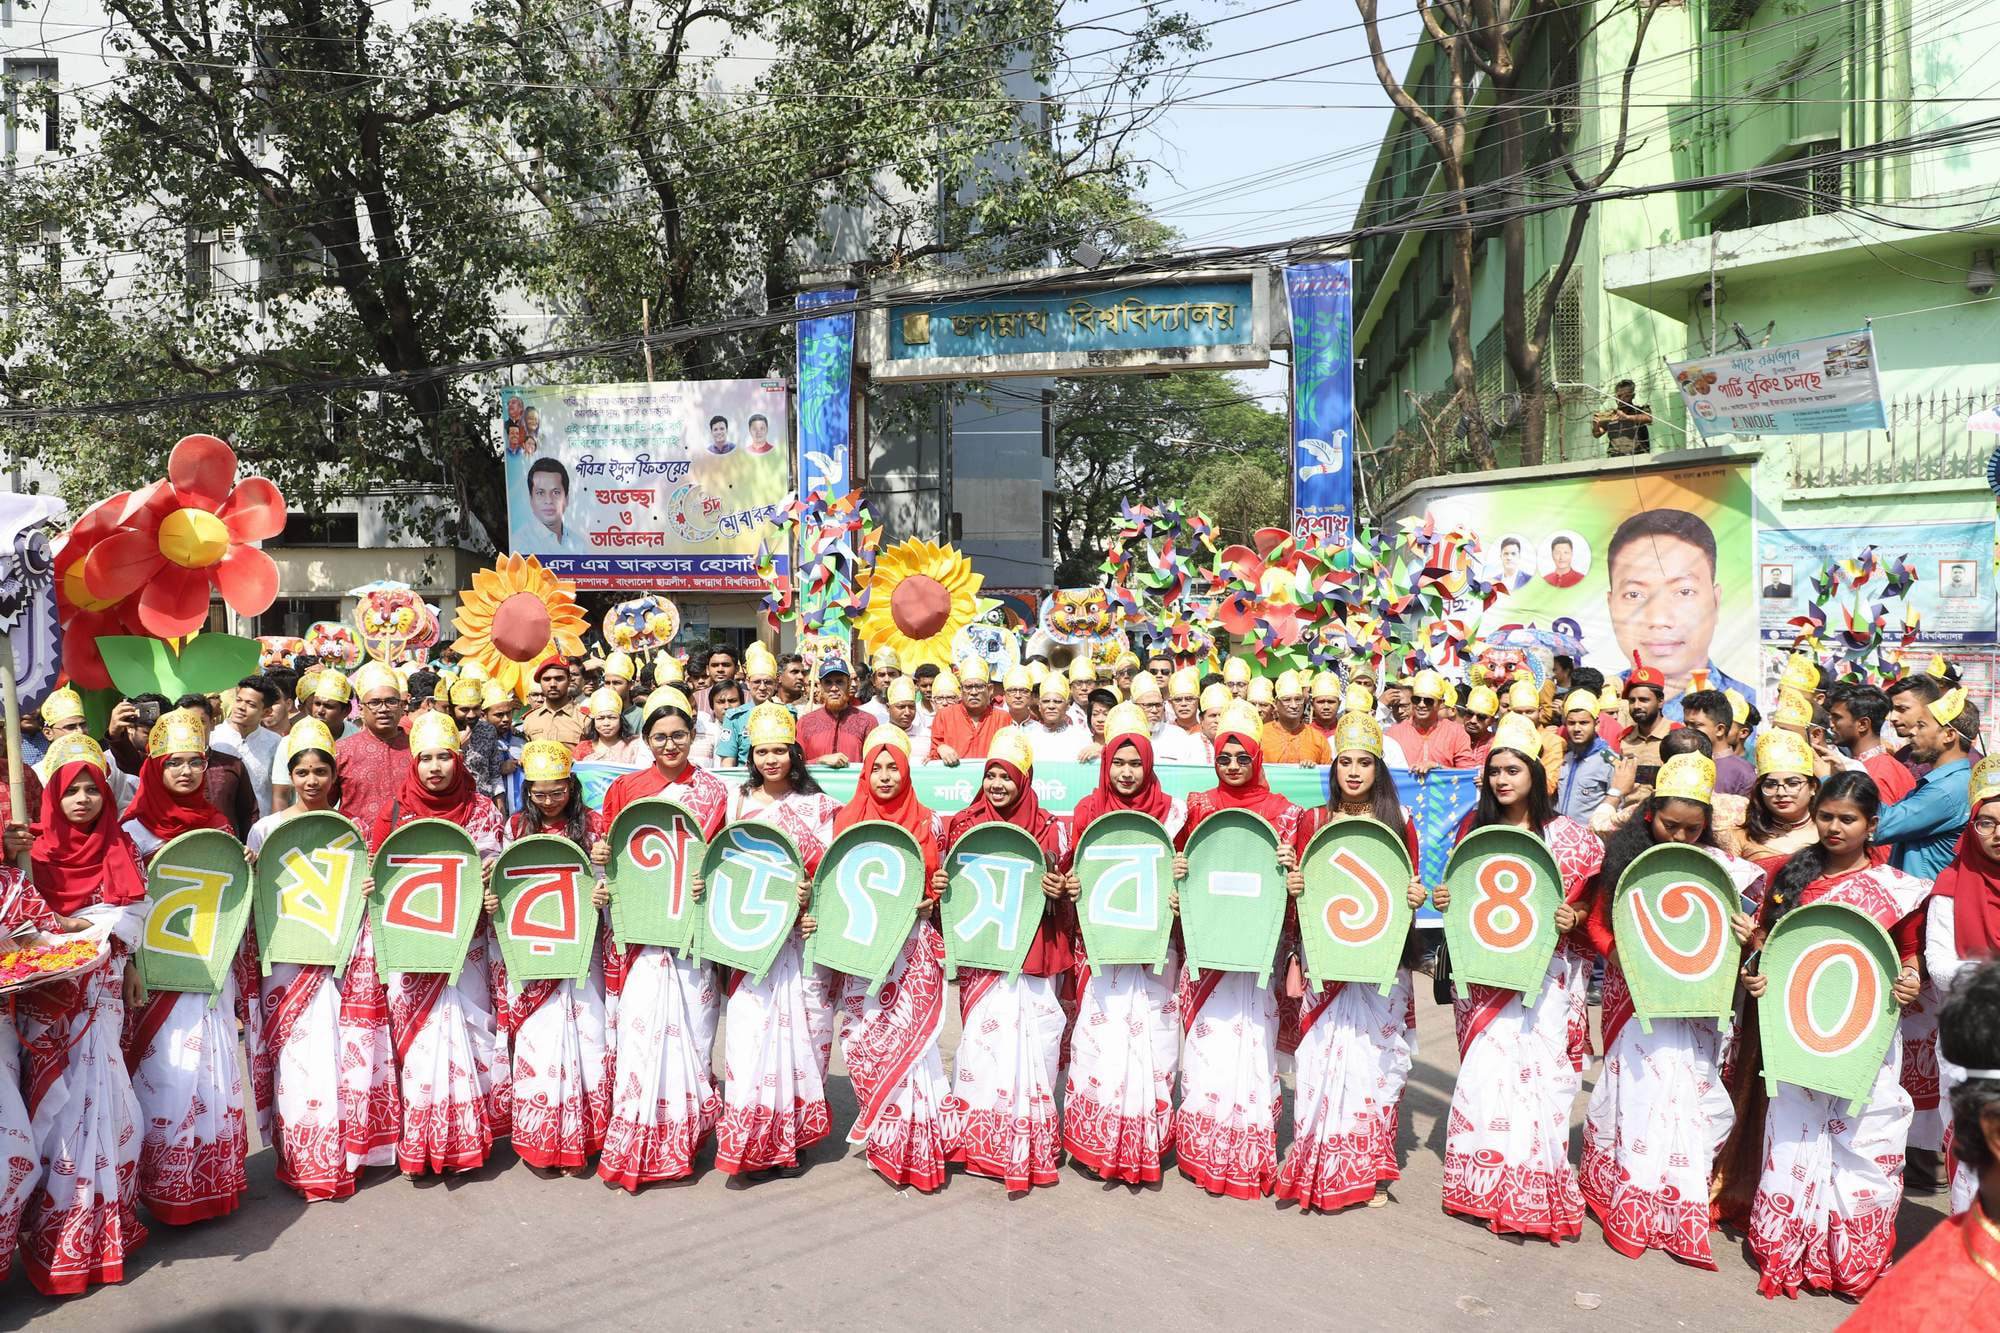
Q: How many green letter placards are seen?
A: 14